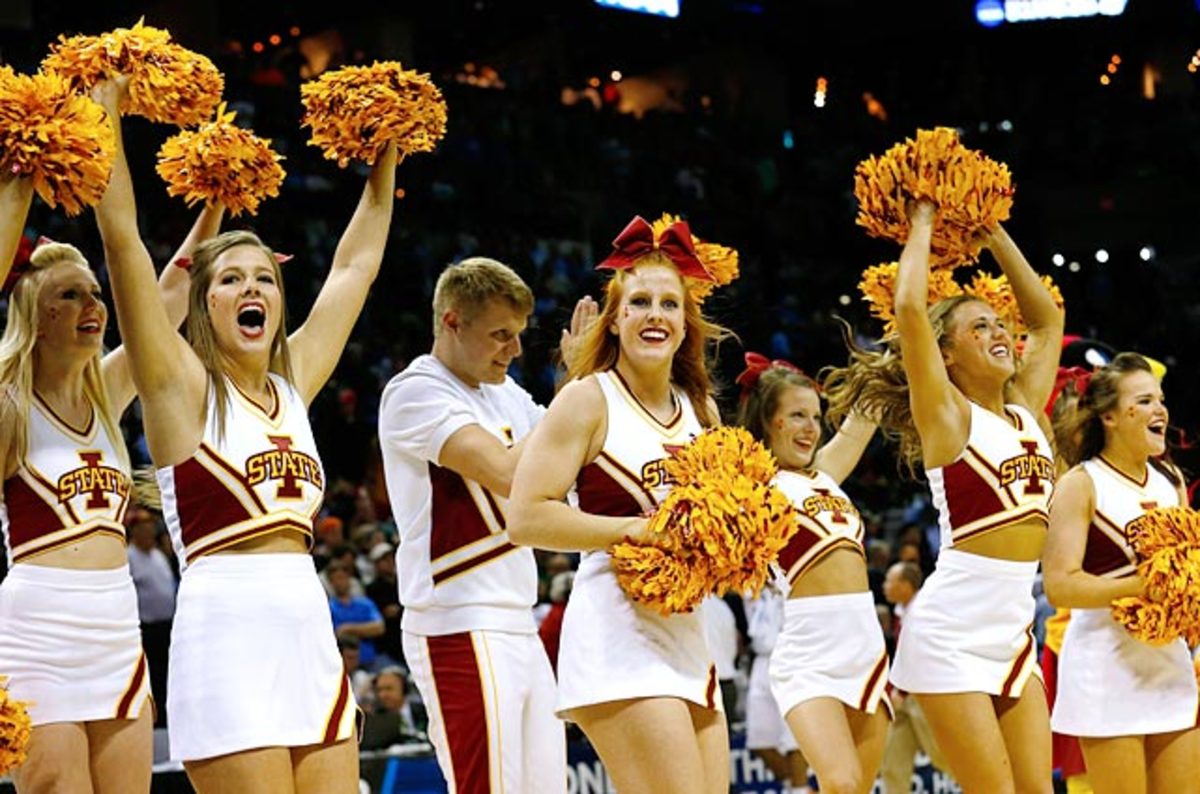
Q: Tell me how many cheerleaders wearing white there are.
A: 7